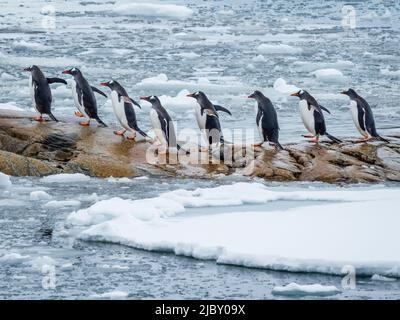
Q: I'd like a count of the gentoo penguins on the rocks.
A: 8